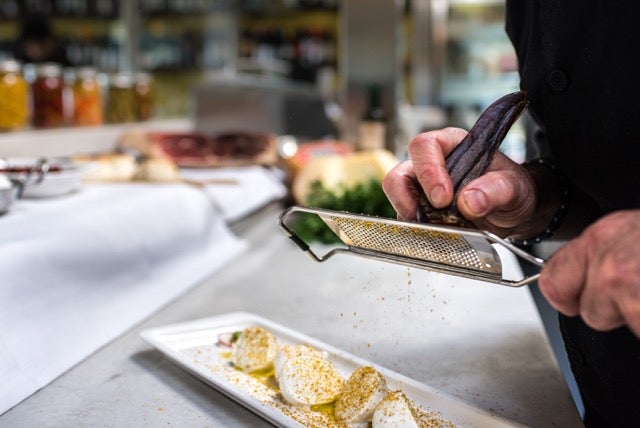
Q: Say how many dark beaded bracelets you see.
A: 1